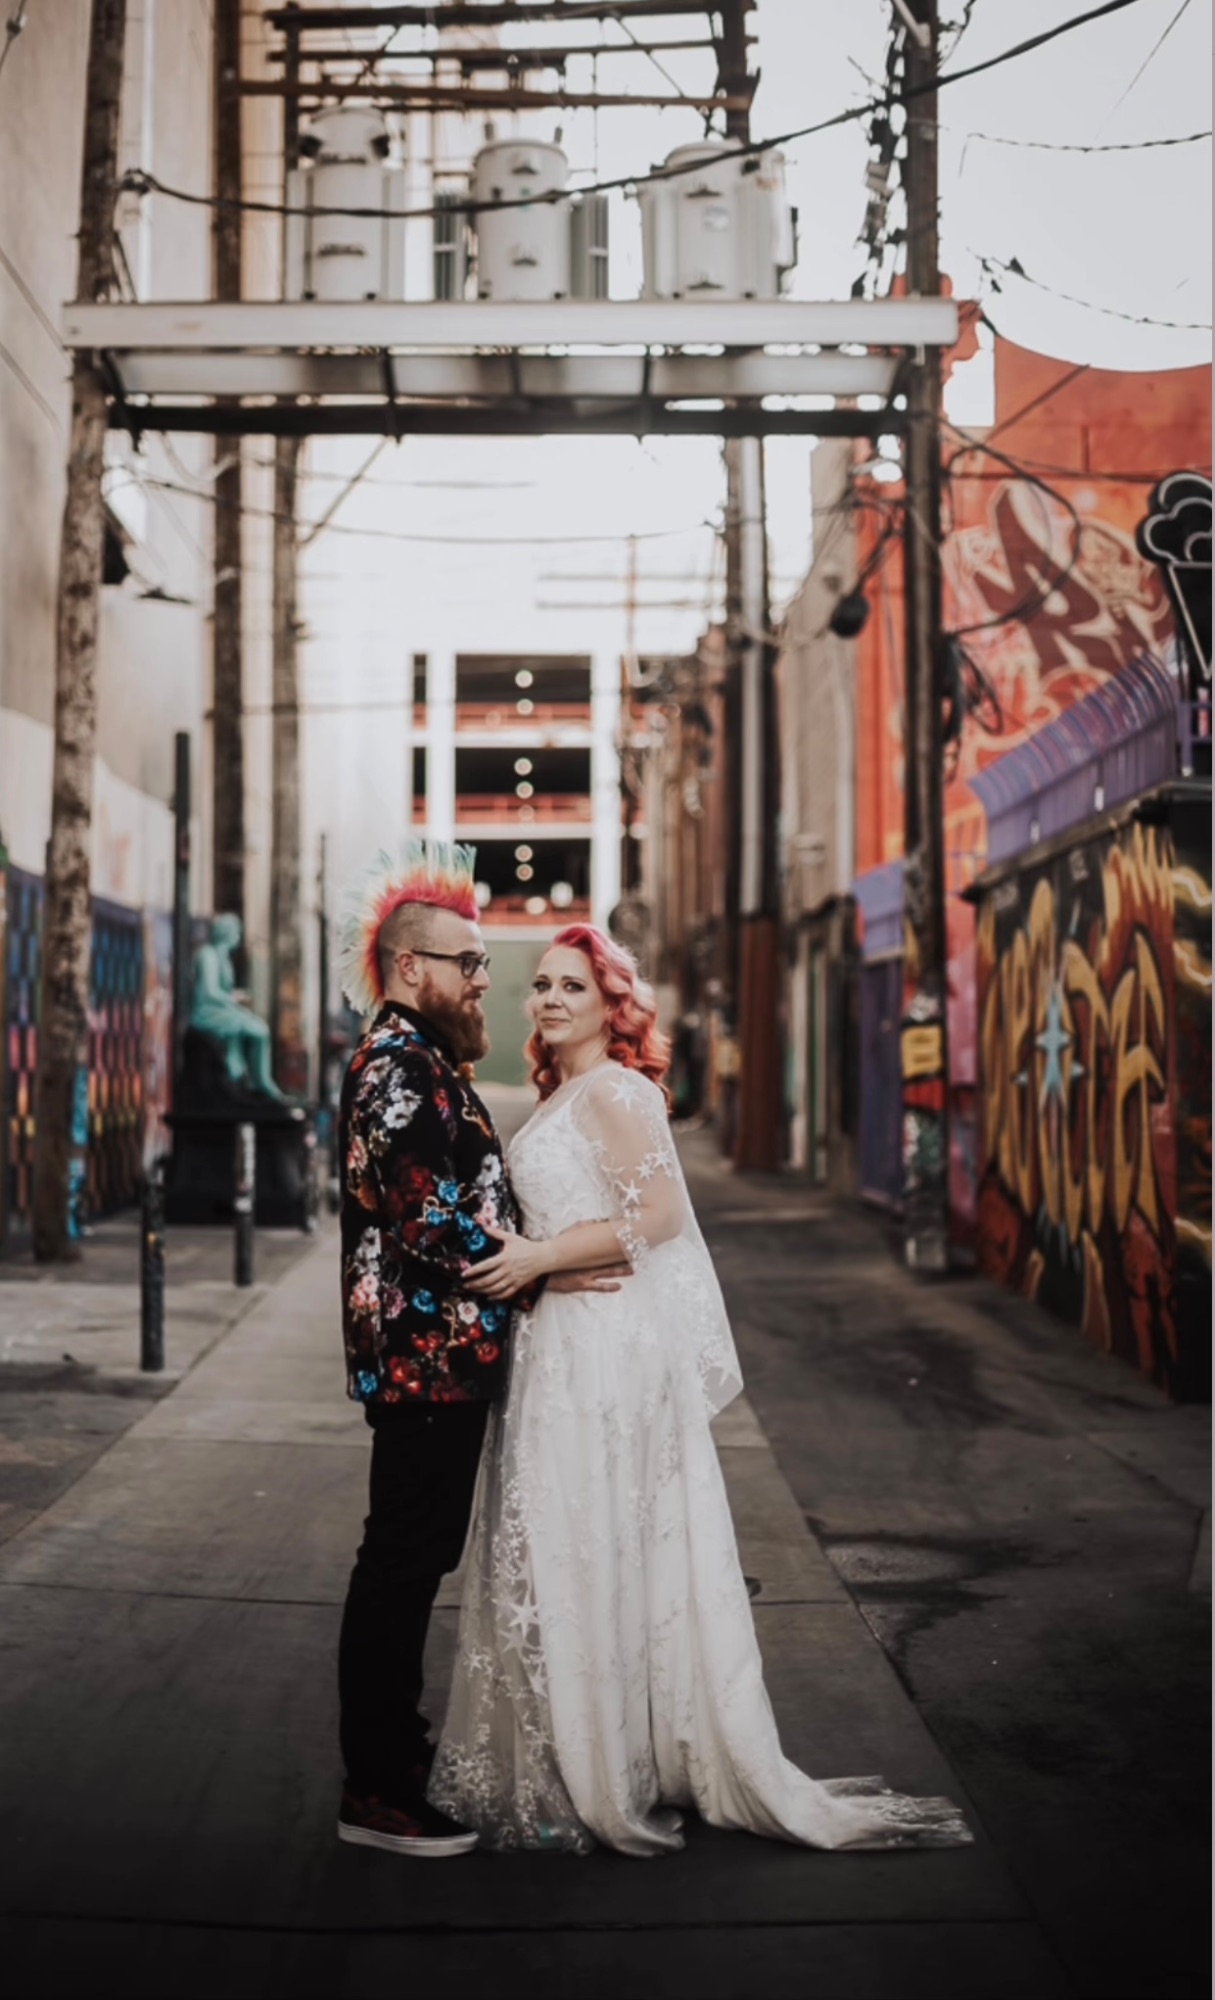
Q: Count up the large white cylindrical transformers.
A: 3